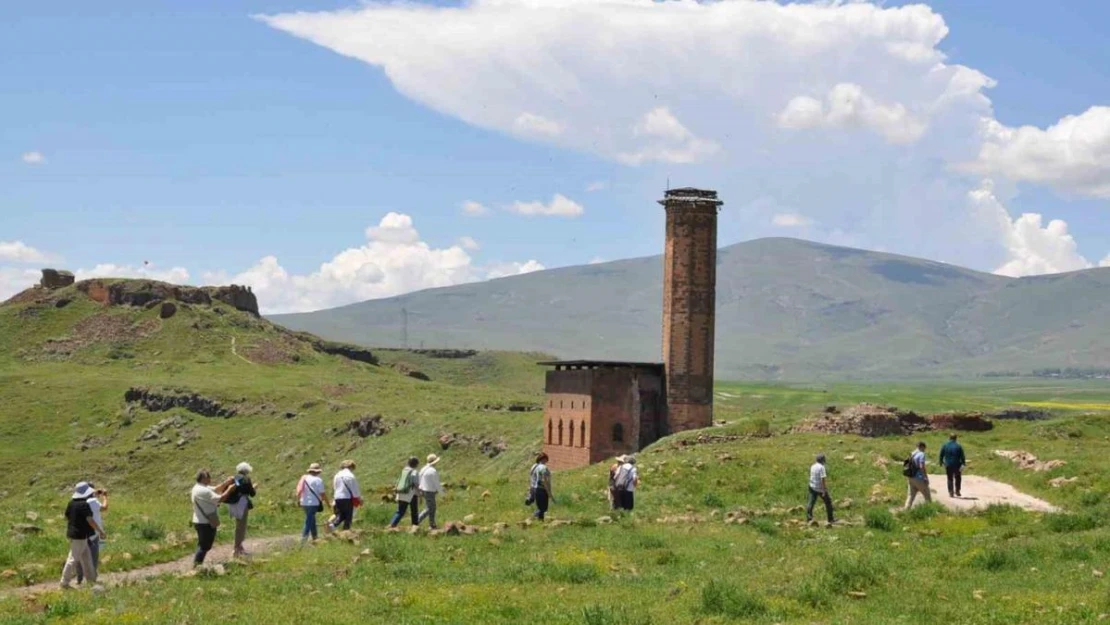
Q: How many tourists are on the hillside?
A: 14